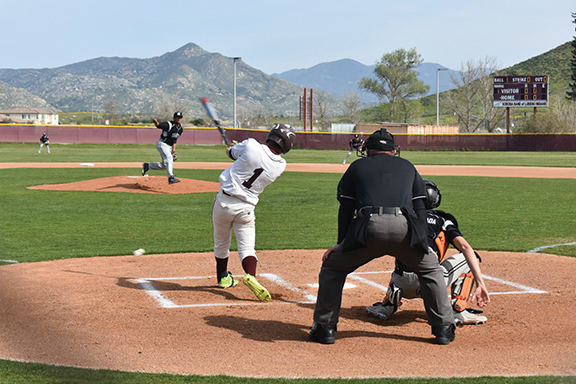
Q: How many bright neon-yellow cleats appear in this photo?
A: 2